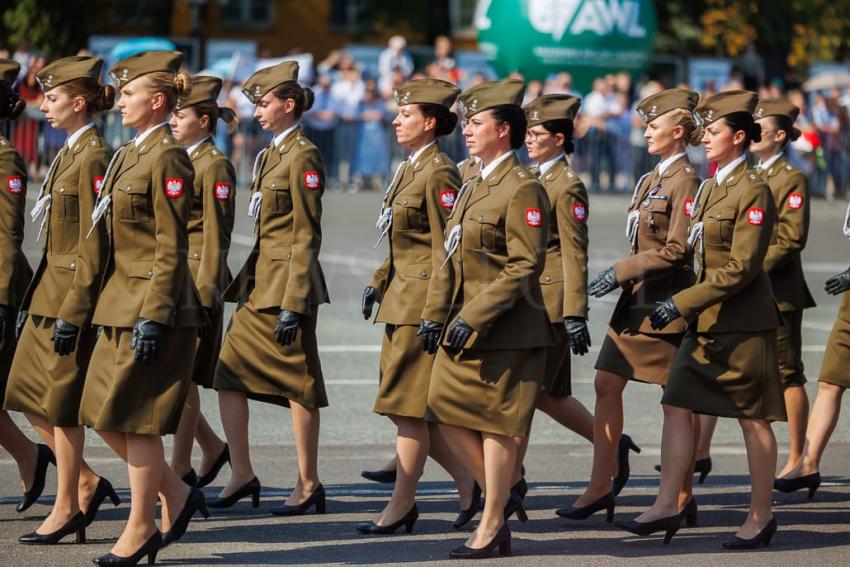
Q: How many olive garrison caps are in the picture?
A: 11